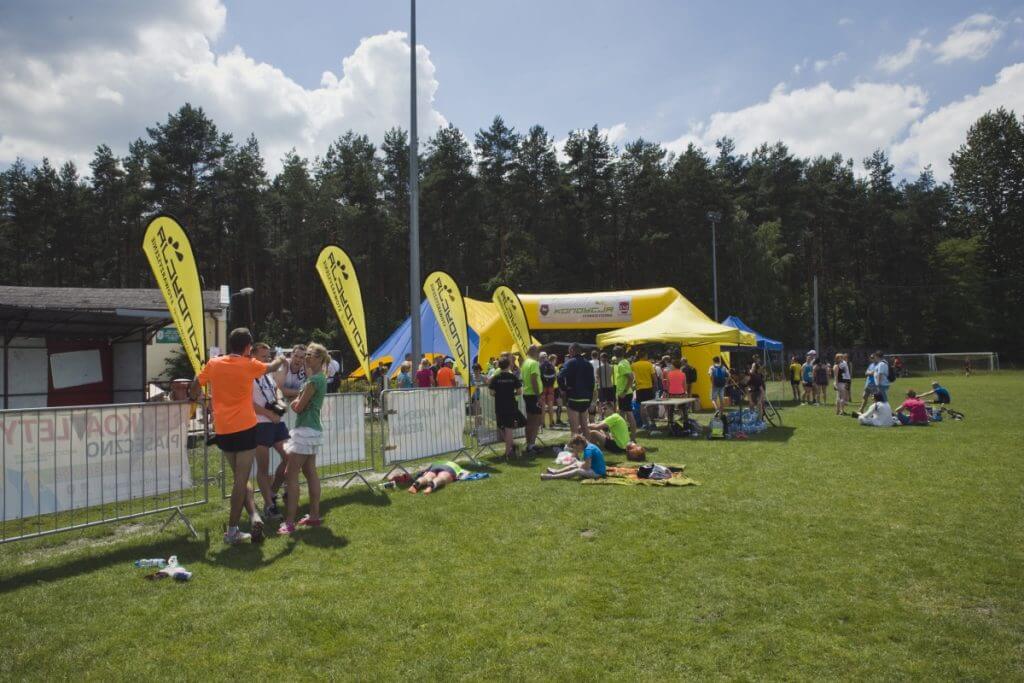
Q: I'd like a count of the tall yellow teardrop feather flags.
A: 4